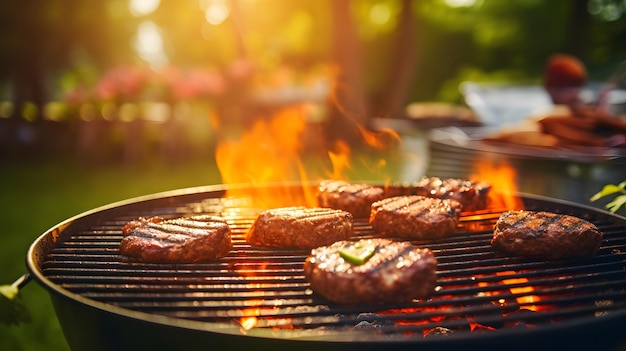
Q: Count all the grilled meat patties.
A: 7